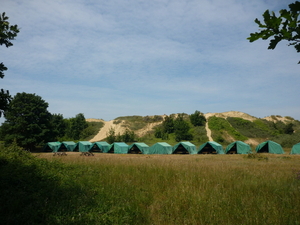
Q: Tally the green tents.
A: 12